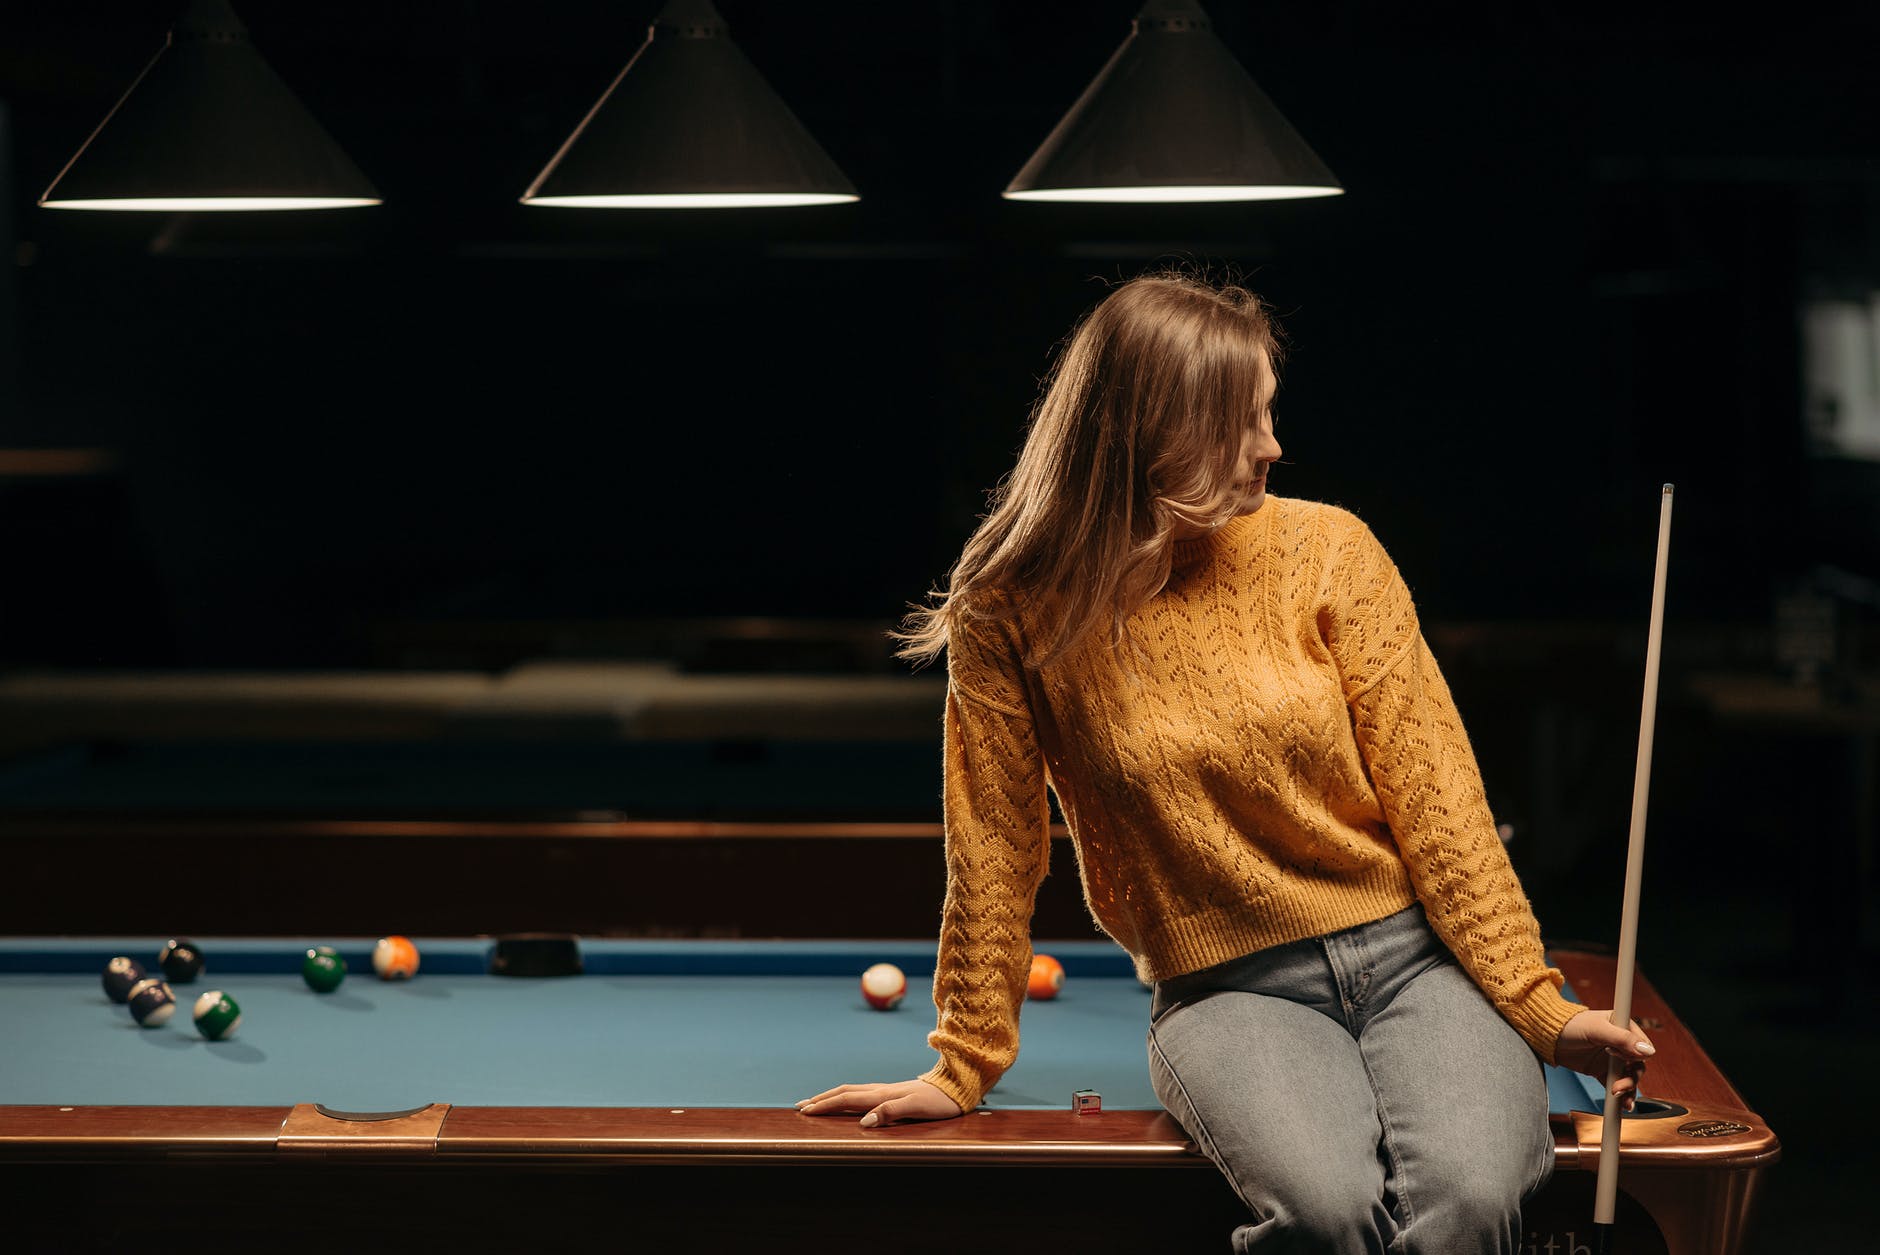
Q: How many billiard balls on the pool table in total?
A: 8